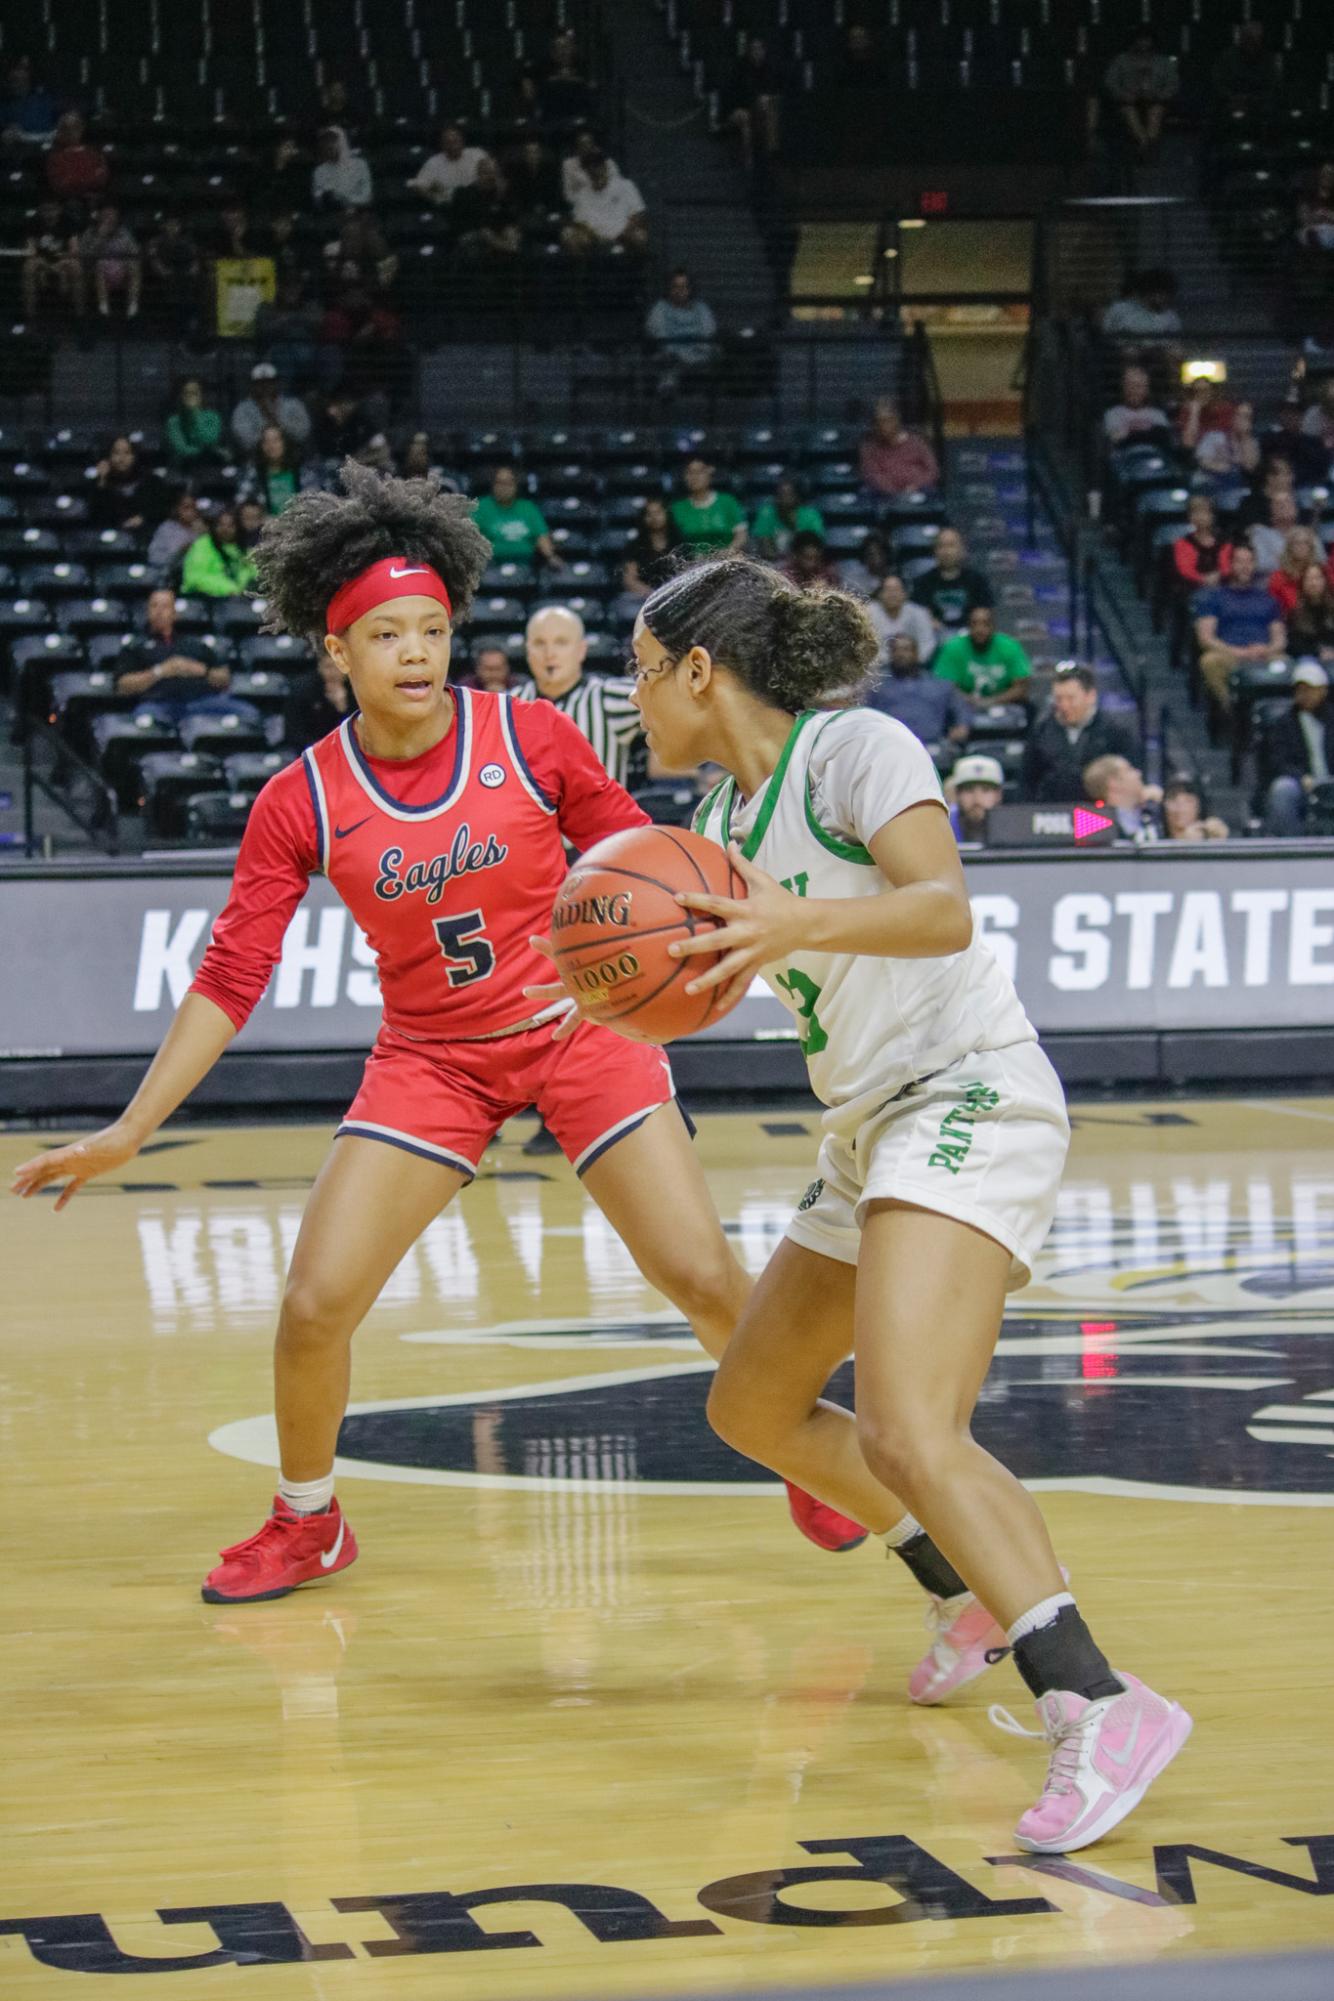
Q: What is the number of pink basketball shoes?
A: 2